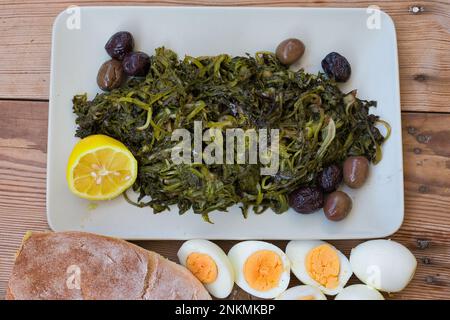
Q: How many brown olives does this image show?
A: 4